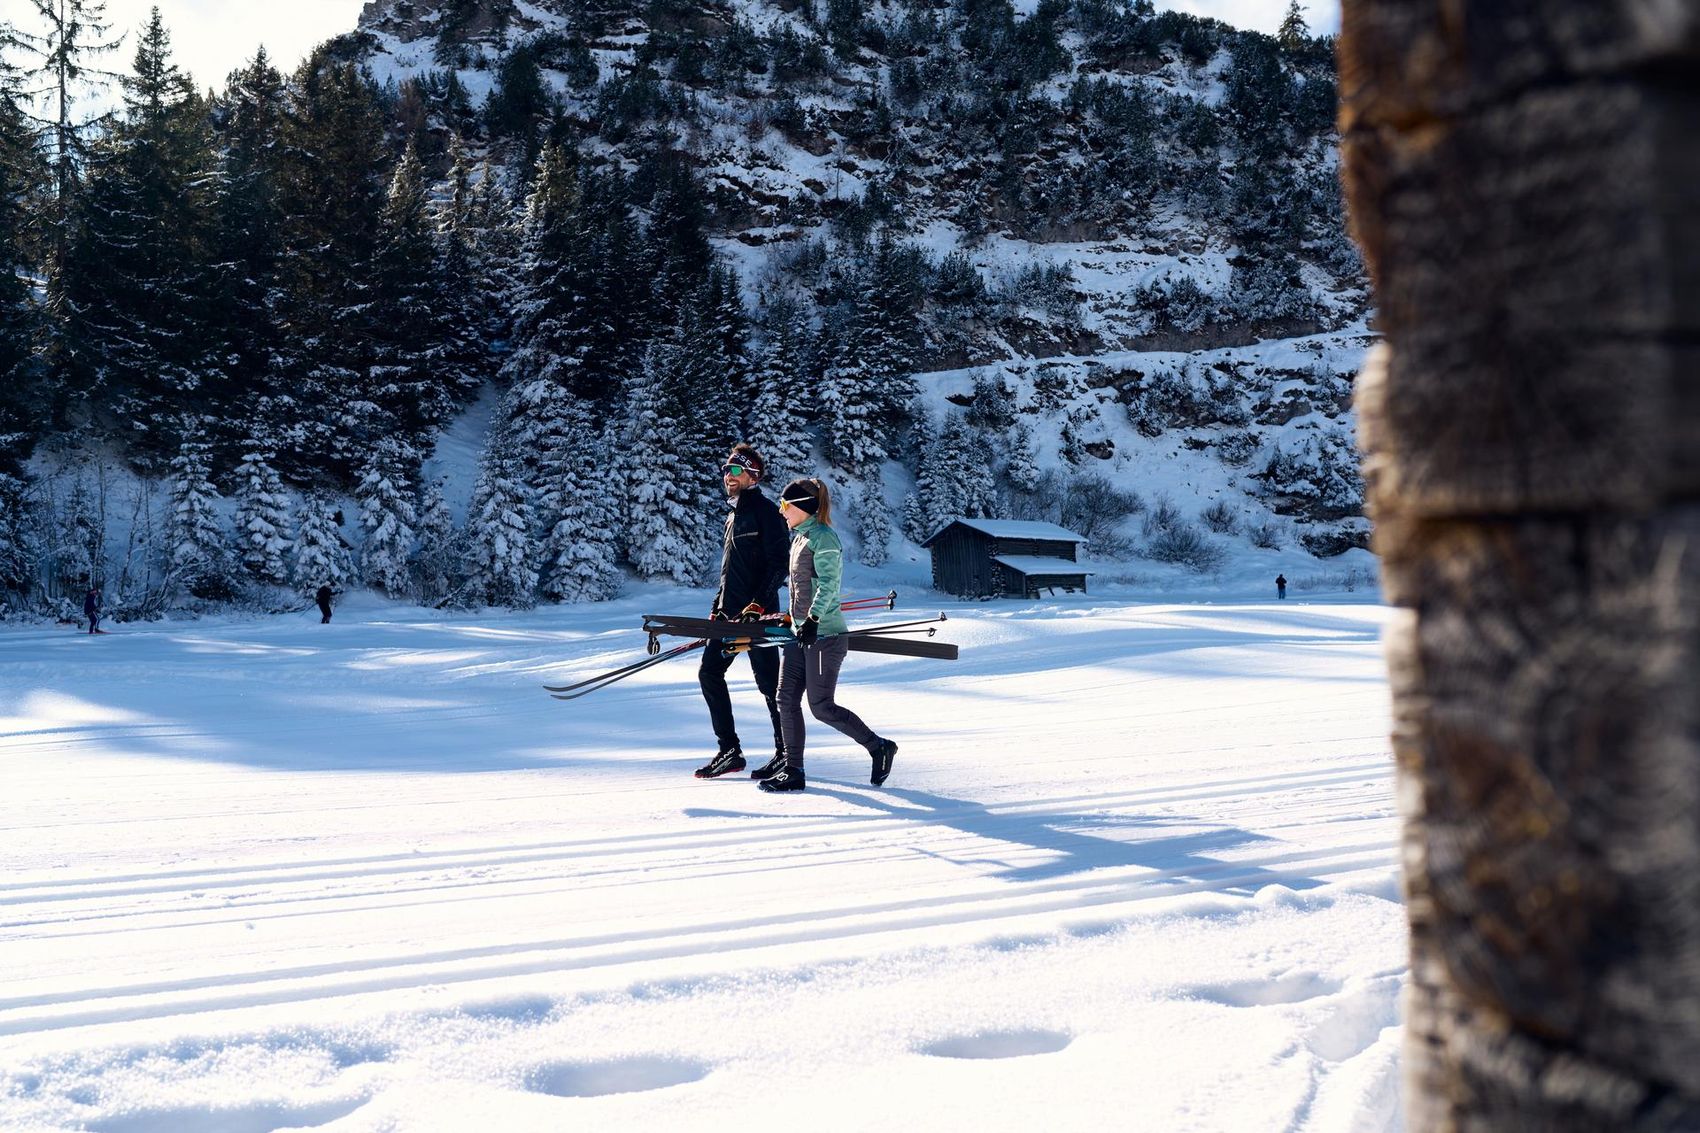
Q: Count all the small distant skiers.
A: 3